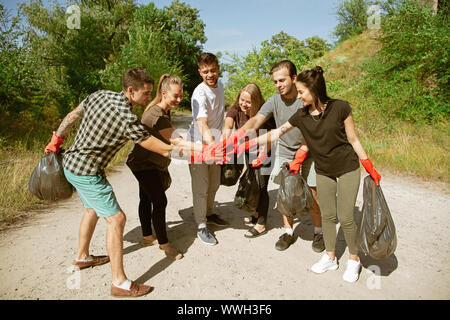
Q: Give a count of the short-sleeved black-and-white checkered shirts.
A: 1